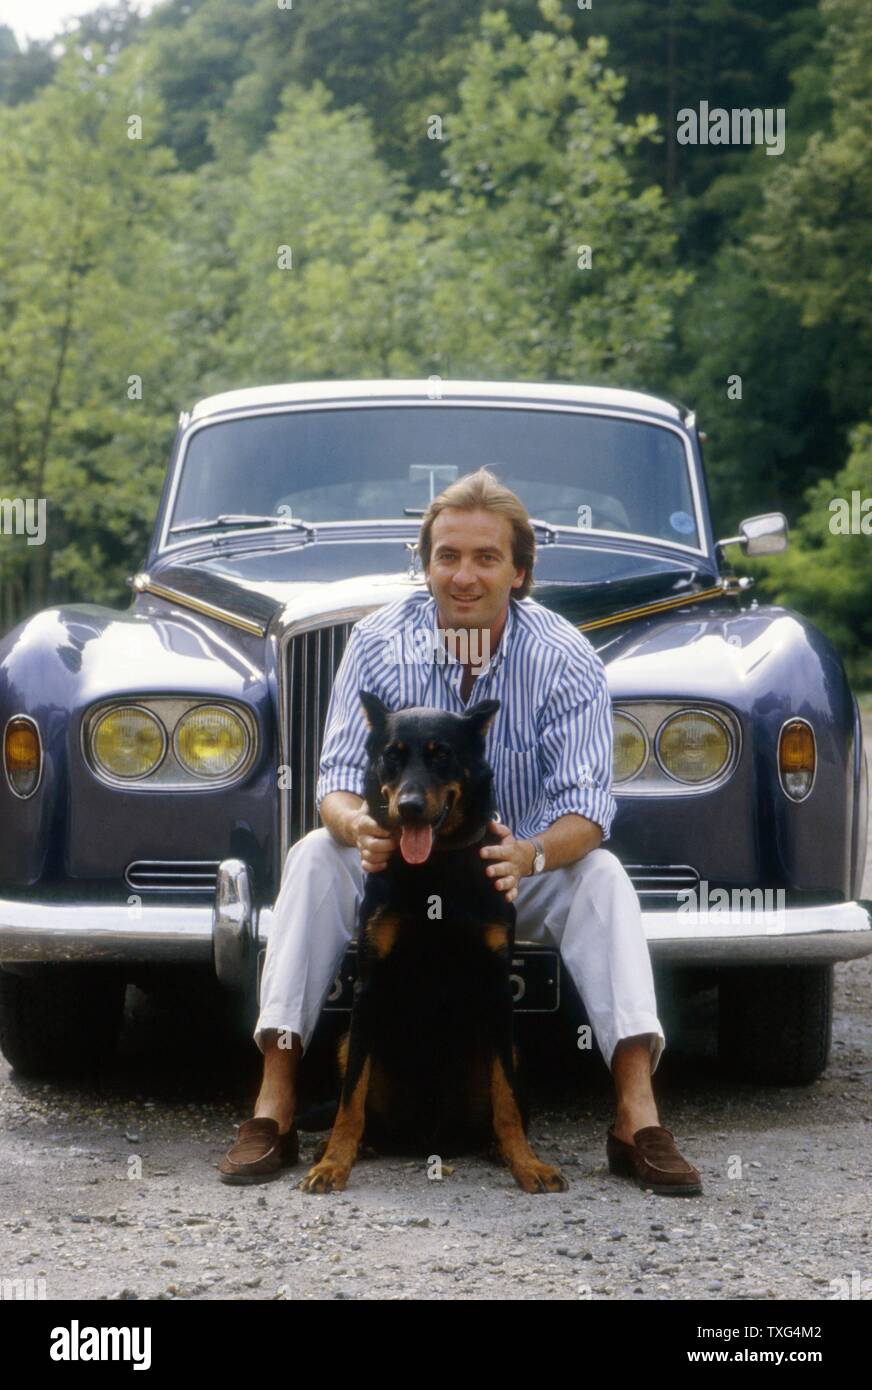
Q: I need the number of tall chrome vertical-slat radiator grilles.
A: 1